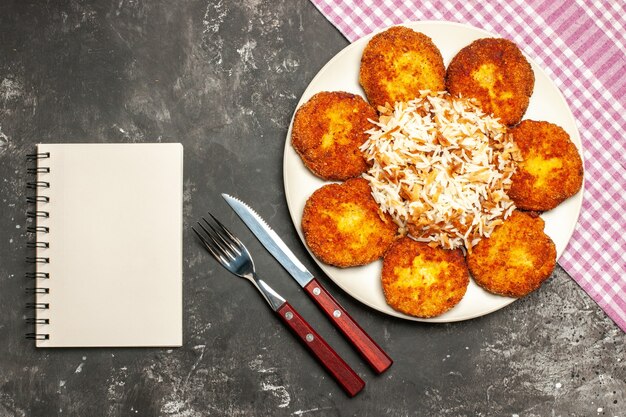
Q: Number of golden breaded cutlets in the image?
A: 7